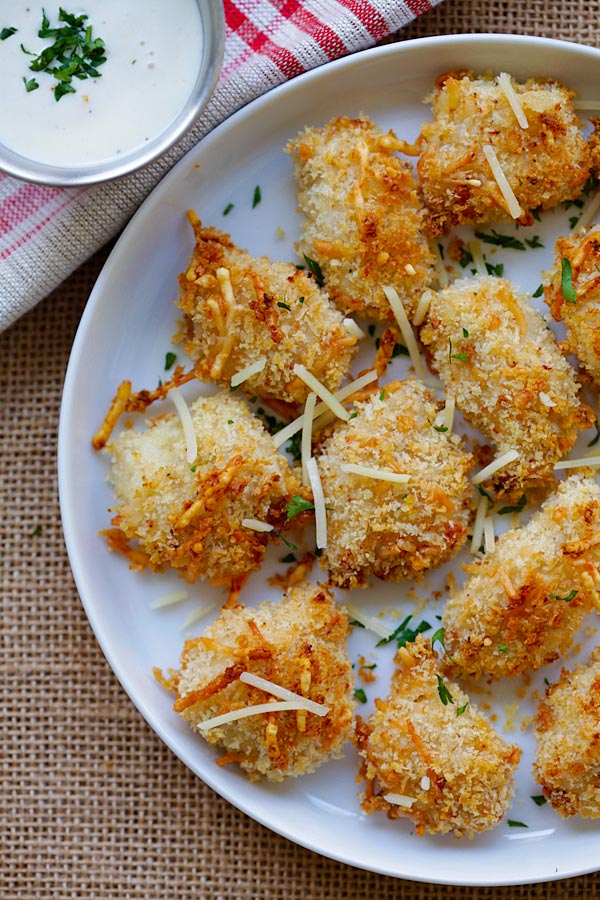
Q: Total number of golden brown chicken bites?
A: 11